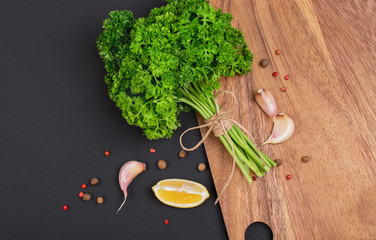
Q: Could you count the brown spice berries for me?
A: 9